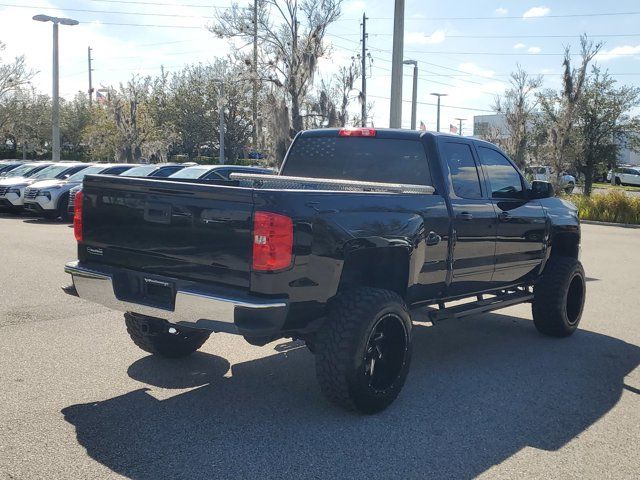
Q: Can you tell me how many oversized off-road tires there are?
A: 3